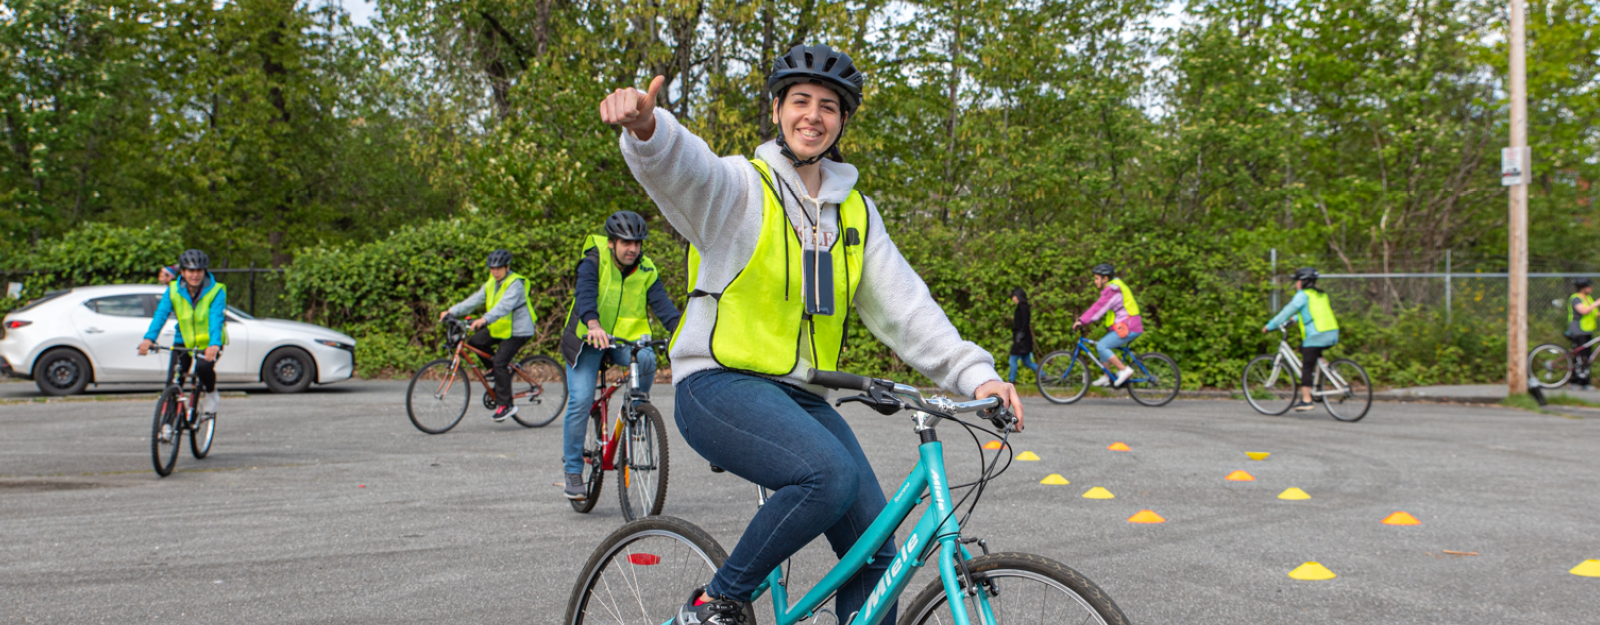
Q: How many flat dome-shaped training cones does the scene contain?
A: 12